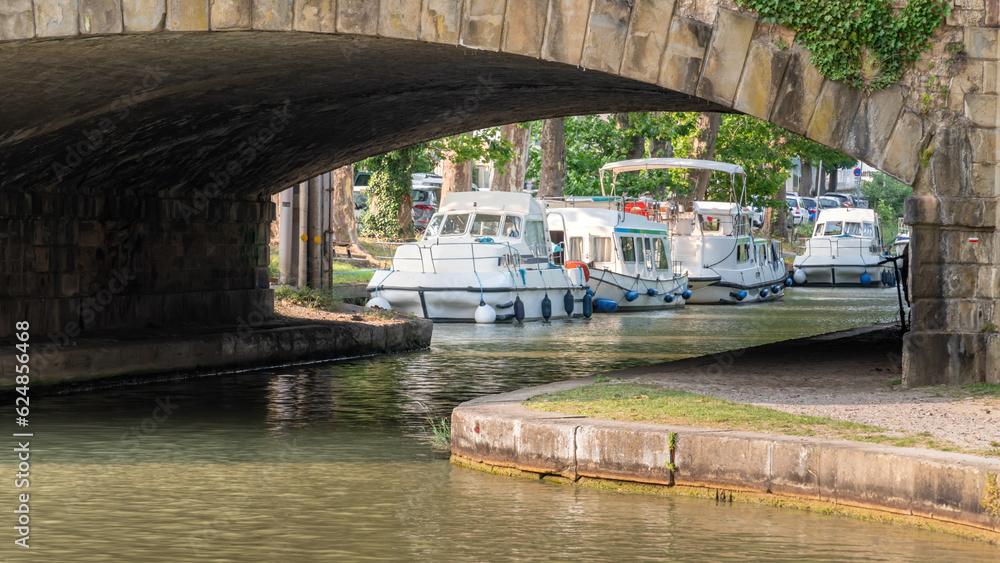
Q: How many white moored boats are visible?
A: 4